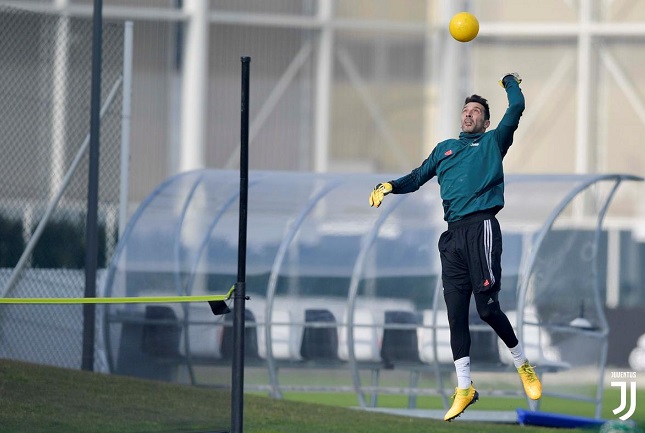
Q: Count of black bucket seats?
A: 5